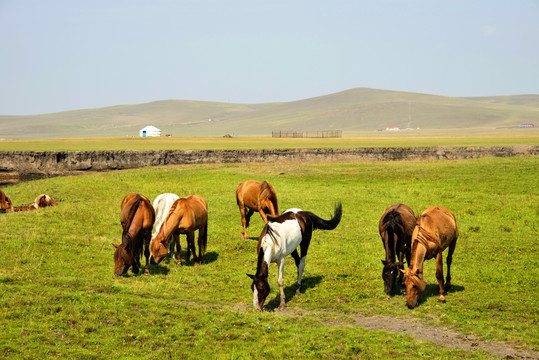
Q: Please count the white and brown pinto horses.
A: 1